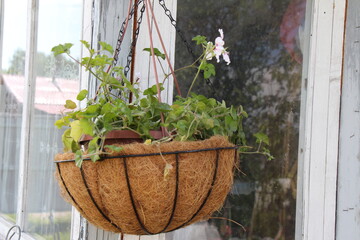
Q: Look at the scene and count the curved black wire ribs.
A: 5